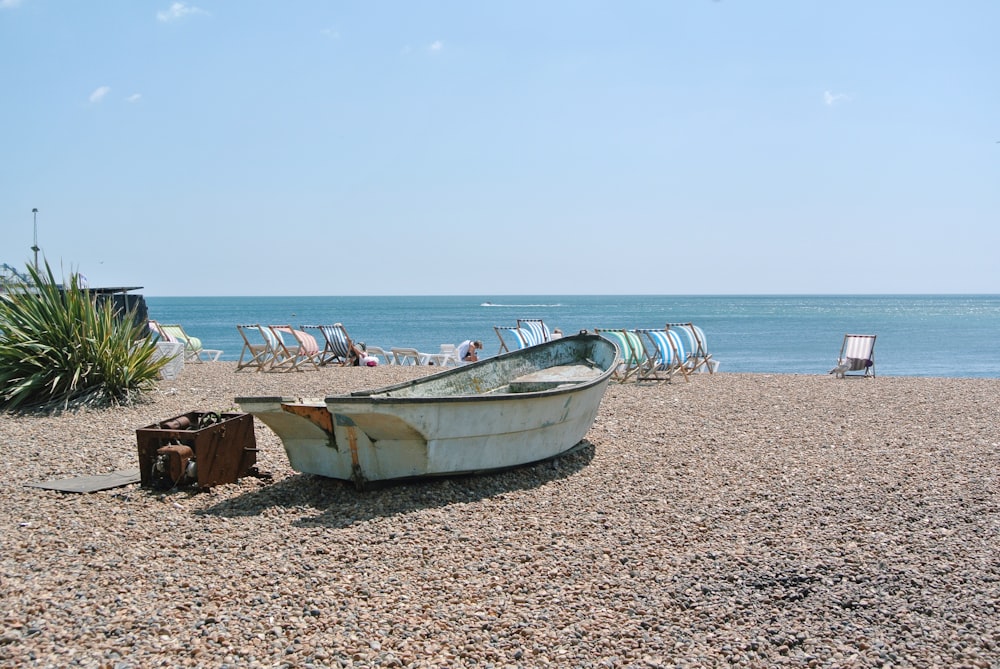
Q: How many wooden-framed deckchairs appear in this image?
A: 13